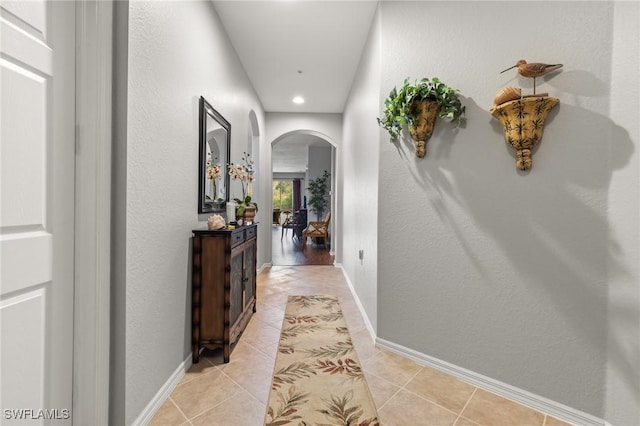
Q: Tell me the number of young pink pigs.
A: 0